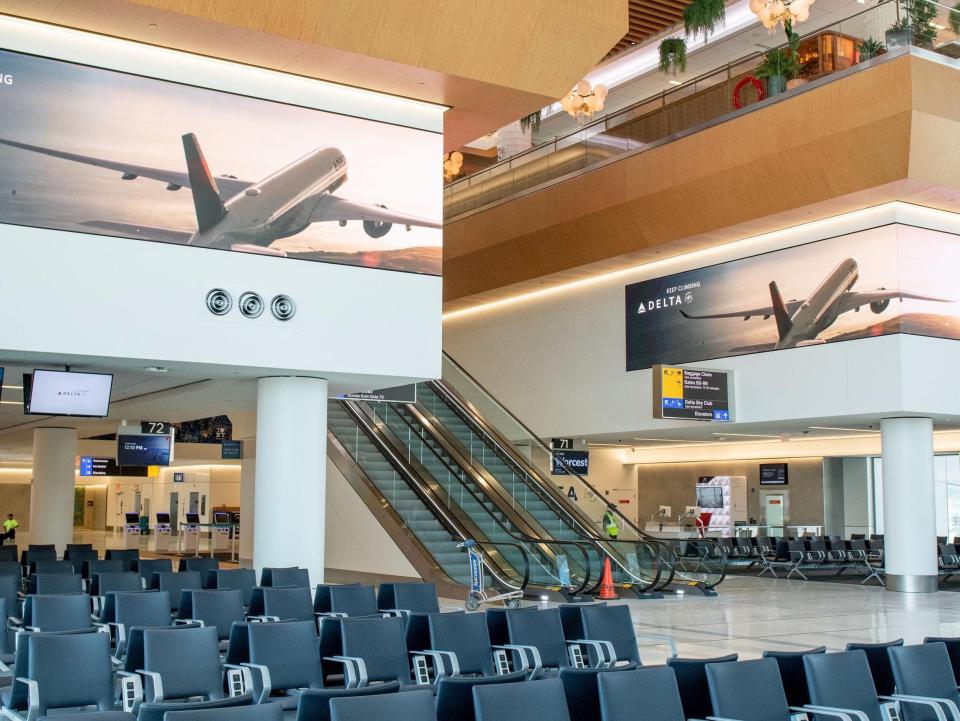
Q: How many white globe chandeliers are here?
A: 3